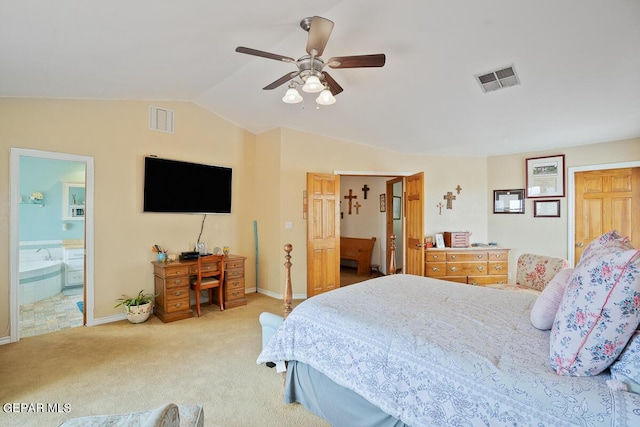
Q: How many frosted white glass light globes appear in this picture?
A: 3